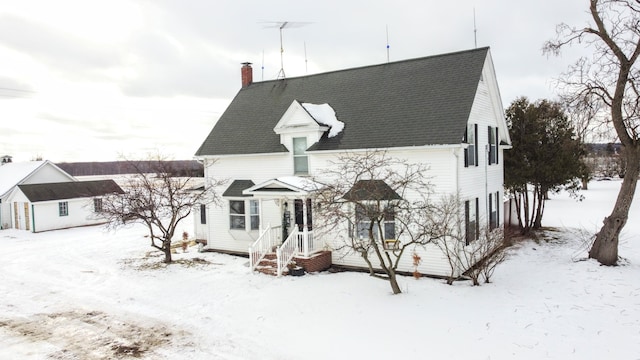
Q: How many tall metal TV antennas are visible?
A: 1